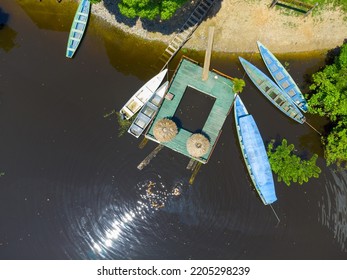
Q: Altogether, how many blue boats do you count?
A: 4